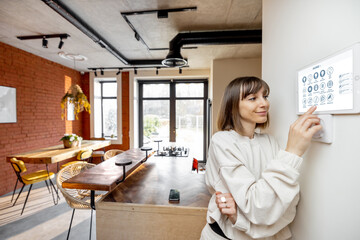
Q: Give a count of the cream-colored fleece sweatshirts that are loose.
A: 1